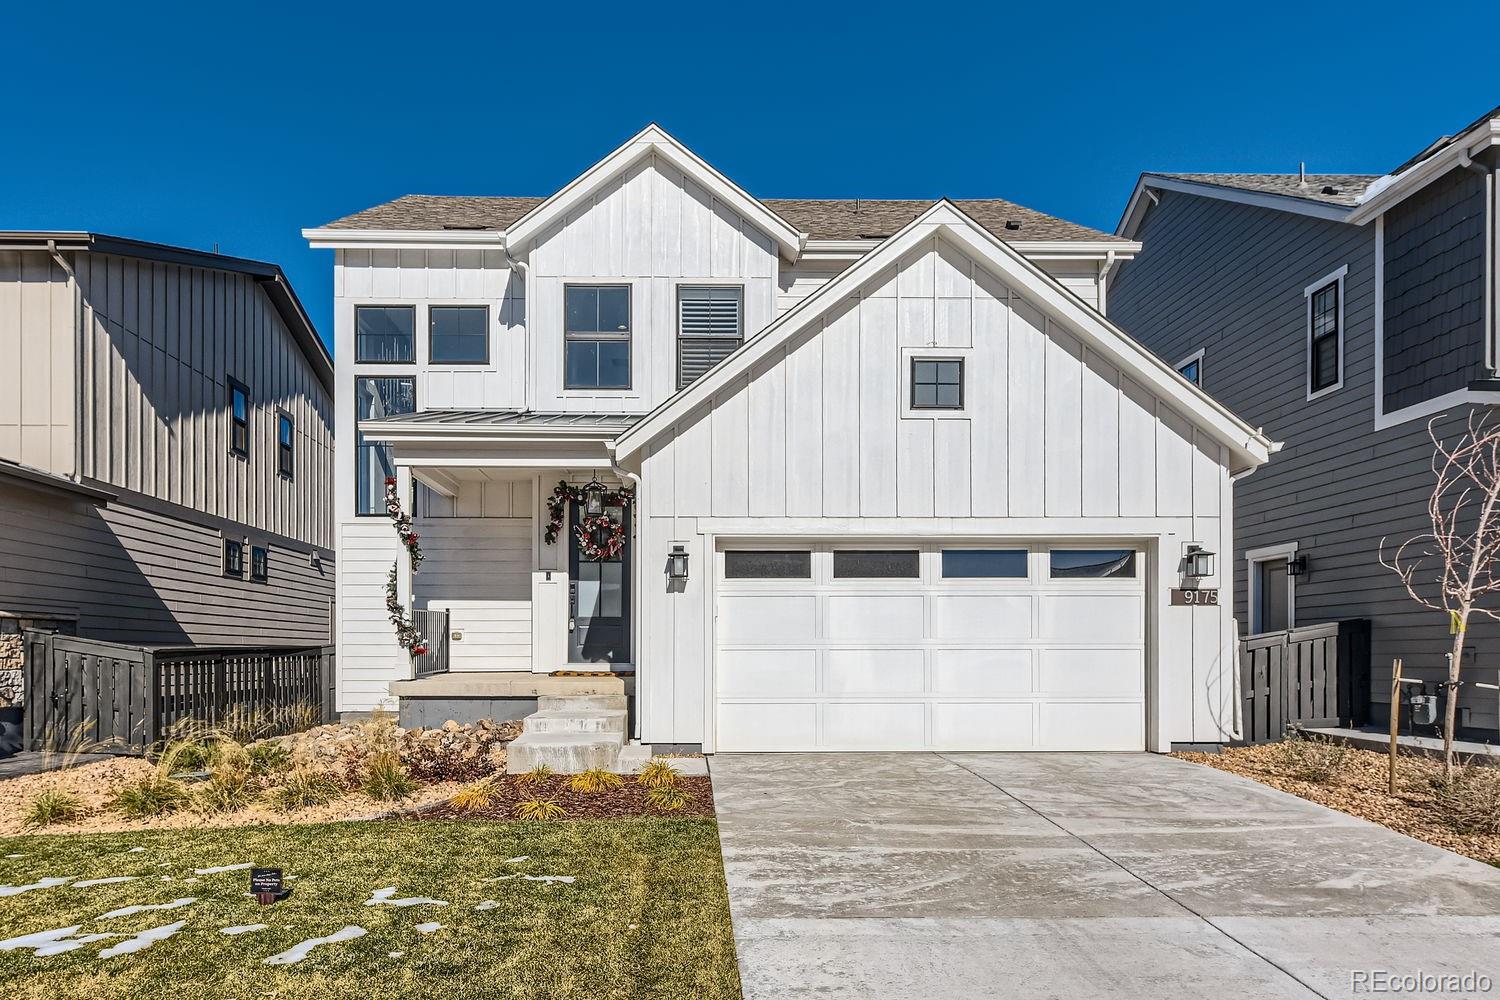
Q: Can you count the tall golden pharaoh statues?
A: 0